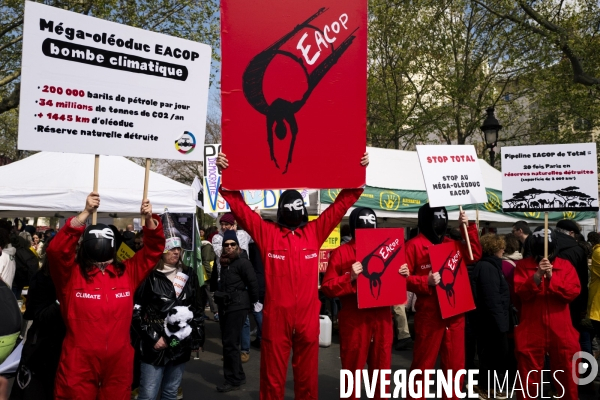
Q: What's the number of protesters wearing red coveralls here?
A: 5